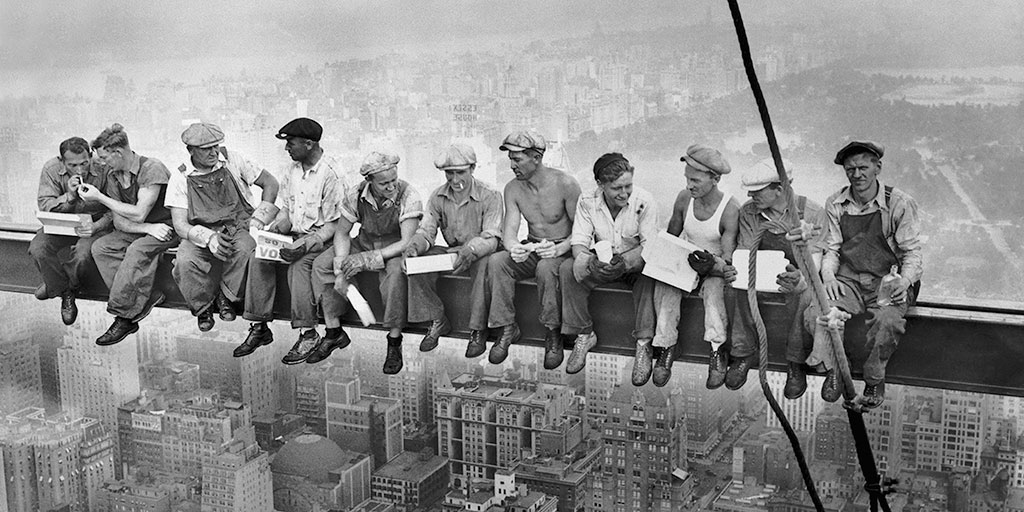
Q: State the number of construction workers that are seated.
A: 11